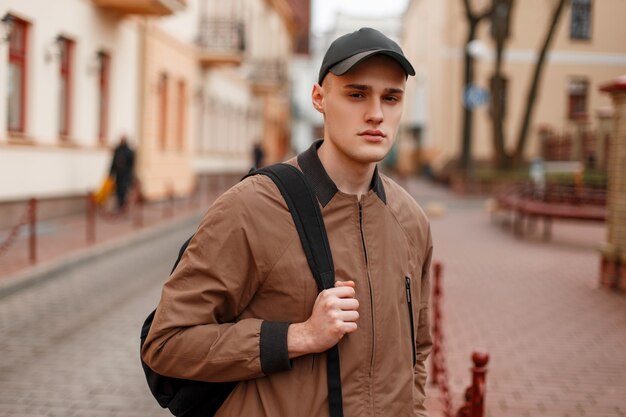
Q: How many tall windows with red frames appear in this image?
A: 3